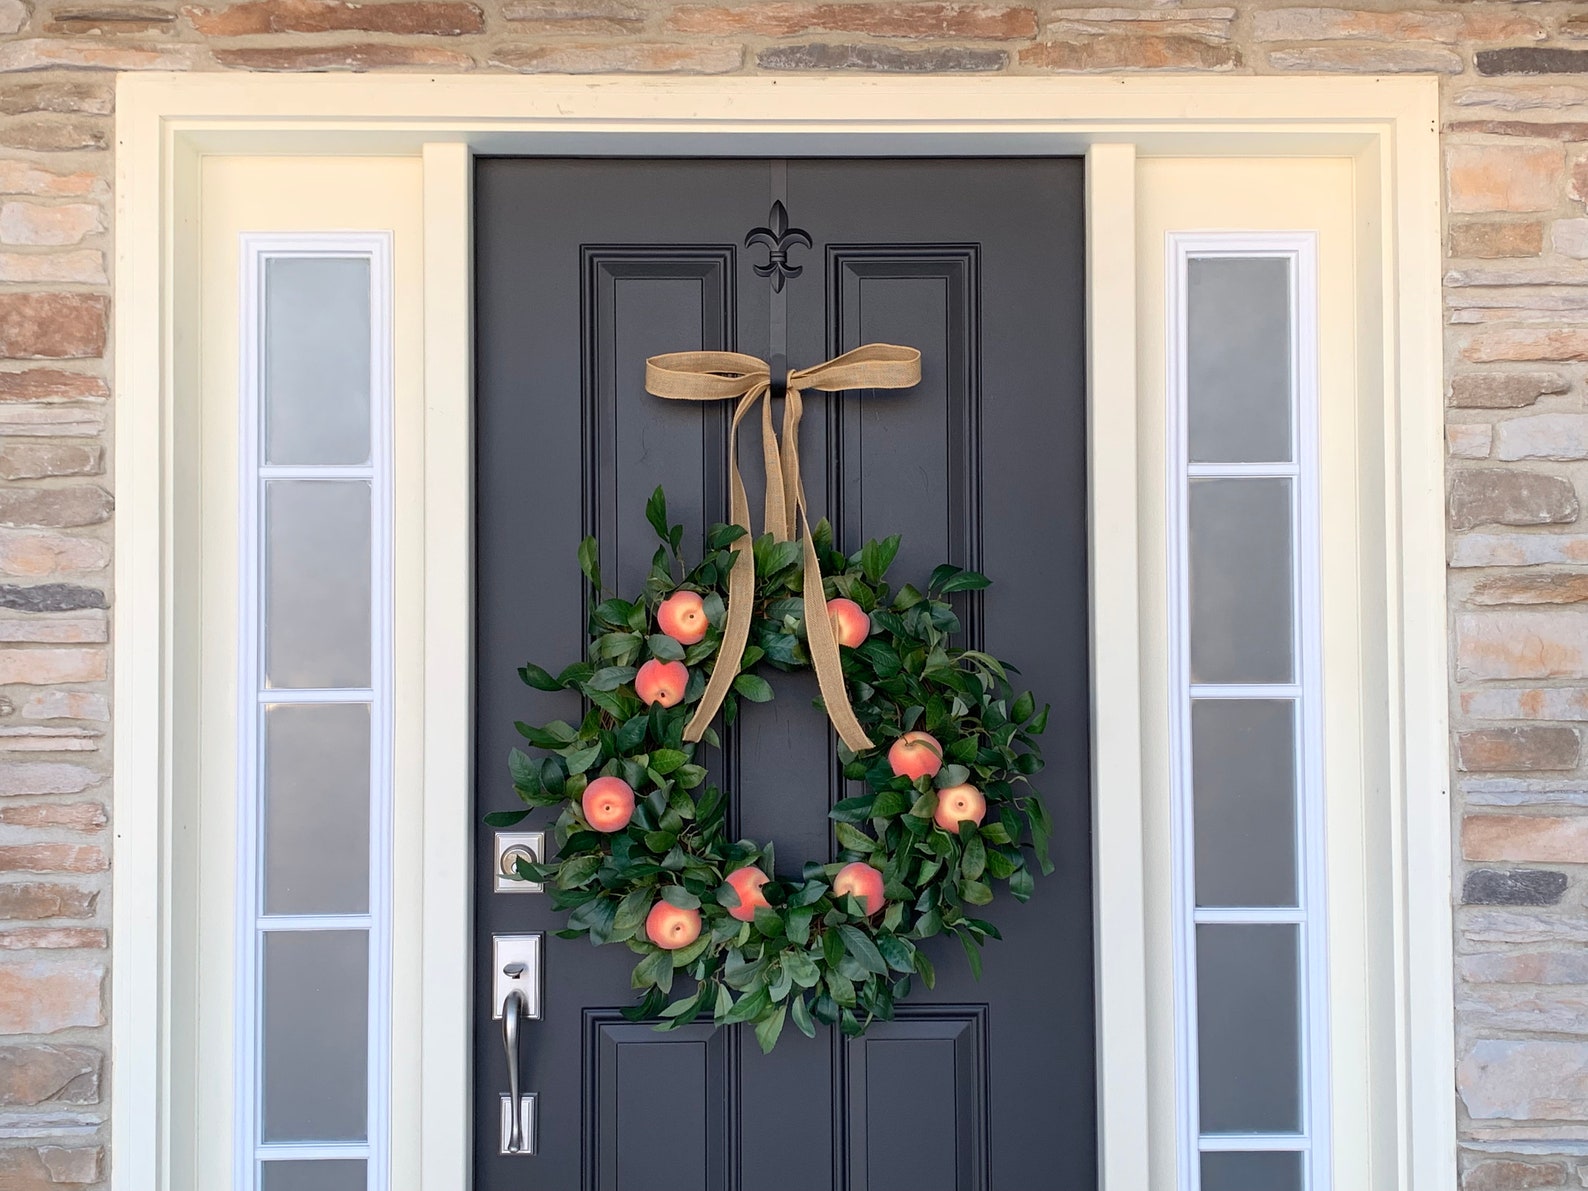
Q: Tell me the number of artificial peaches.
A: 9